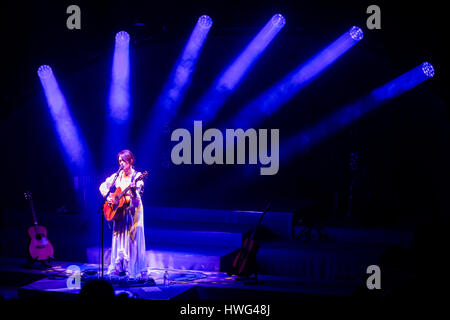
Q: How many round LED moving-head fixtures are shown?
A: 6